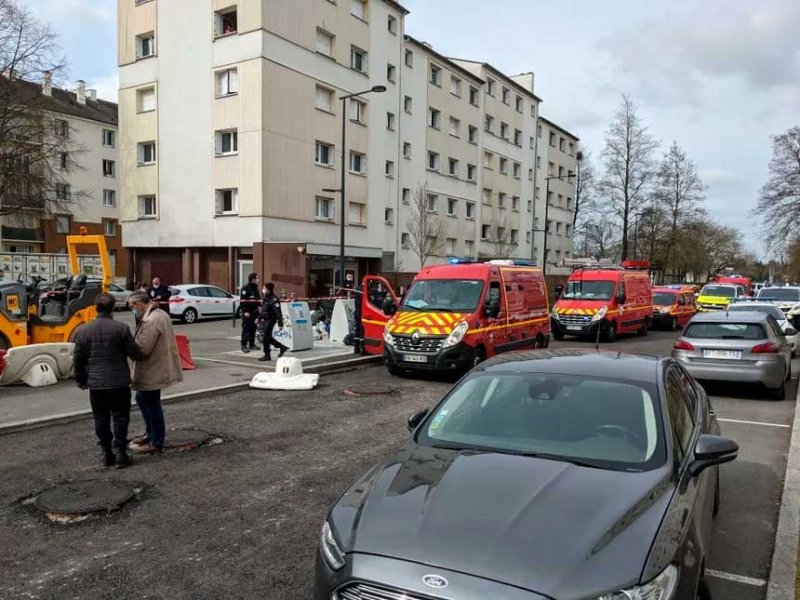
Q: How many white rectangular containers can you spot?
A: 2